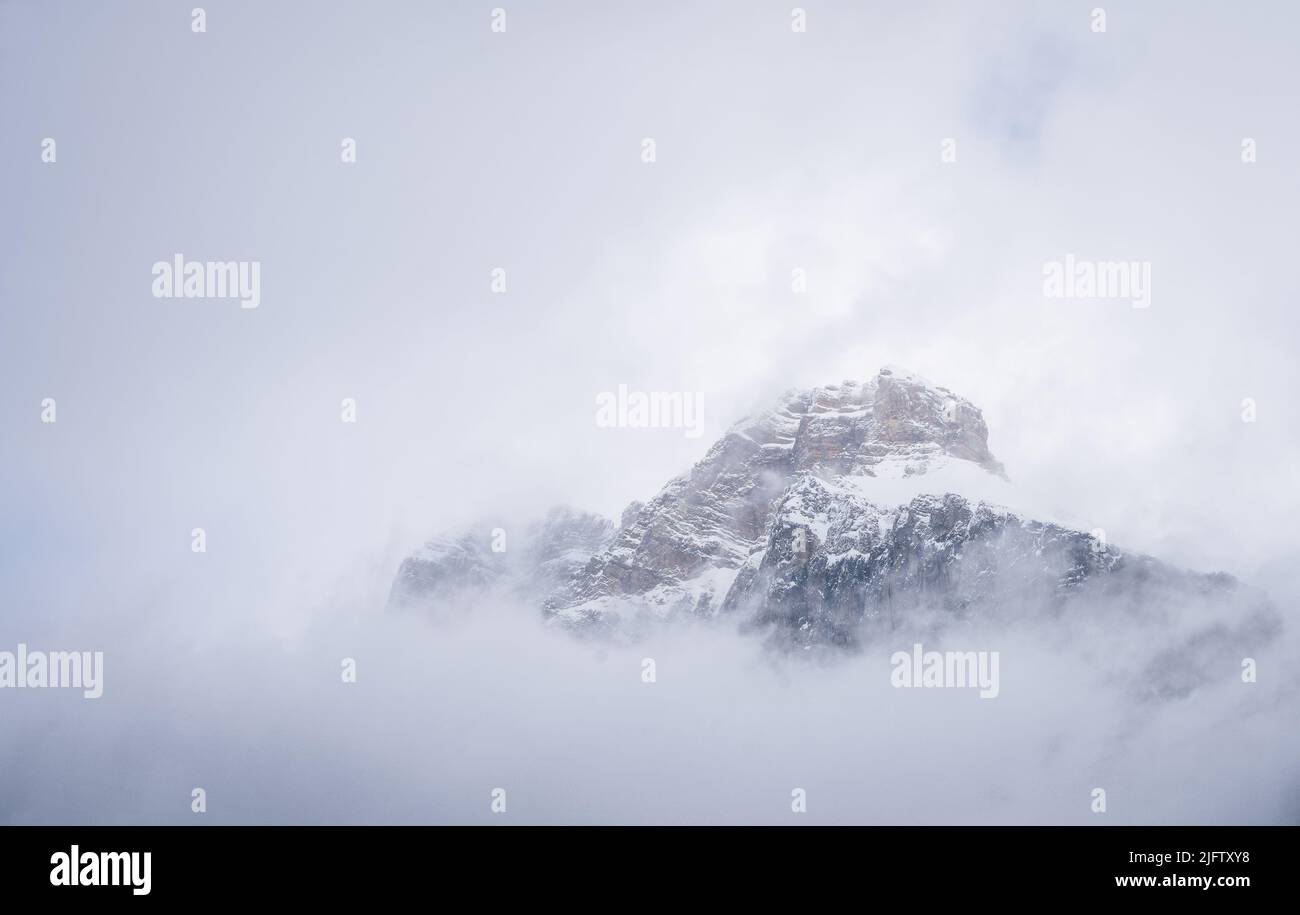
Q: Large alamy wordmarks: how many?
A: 6